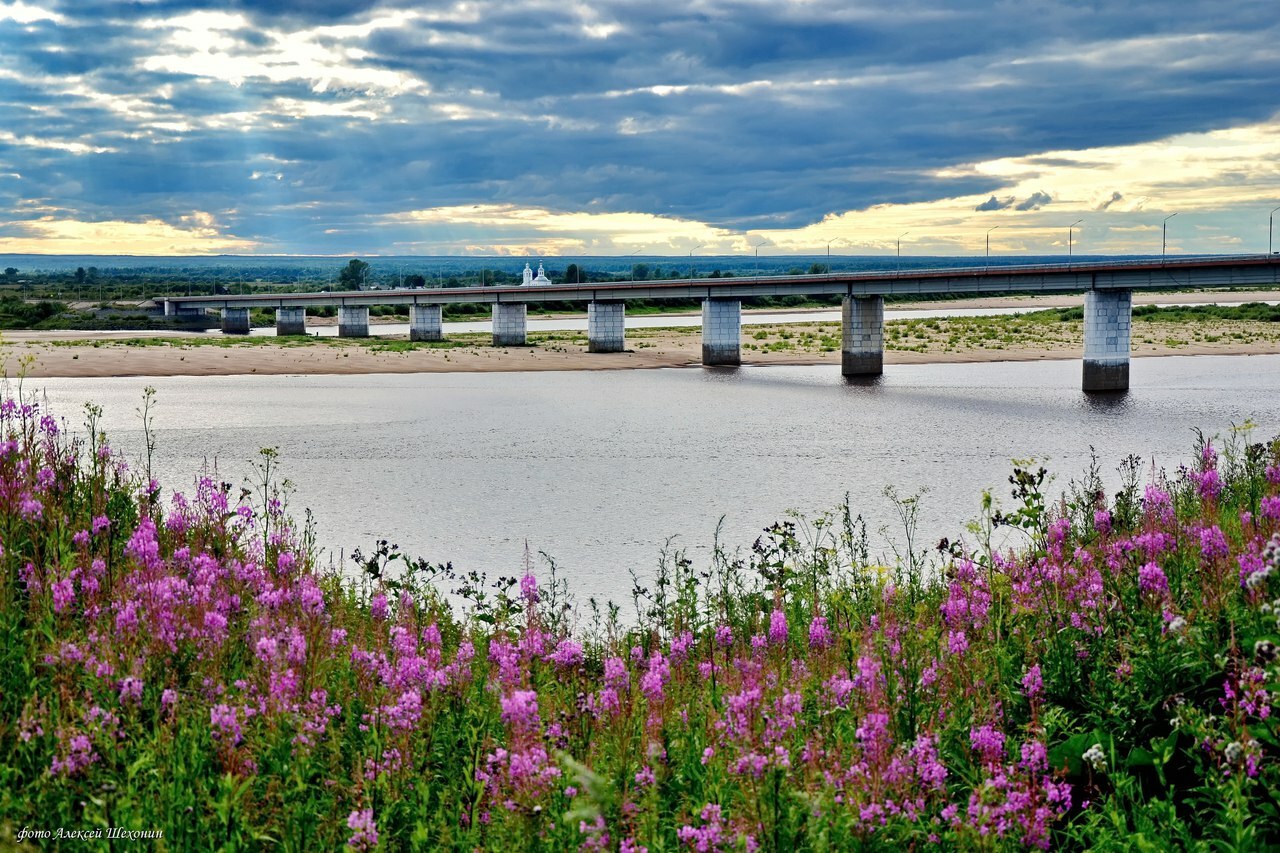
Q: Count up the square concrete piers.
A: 9